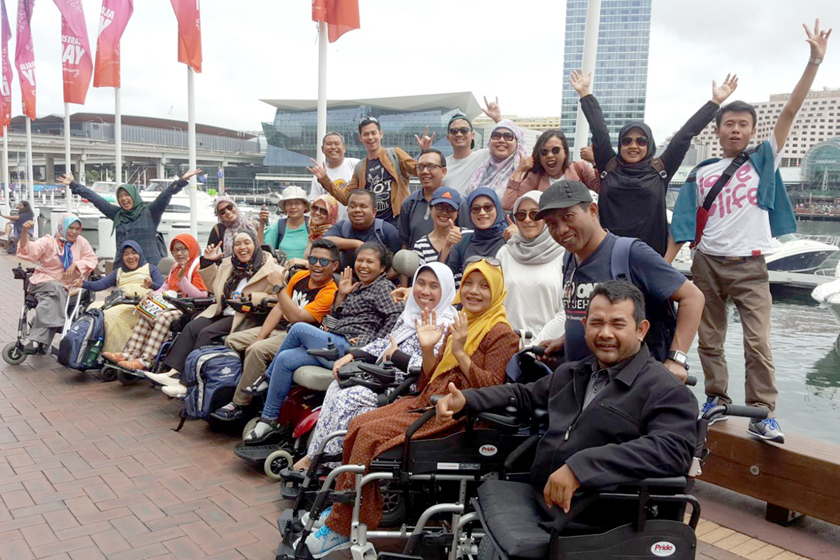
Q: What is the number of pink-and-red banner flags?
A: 6